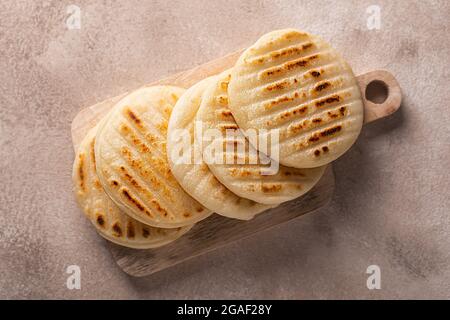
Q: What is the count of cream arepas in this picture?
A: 5